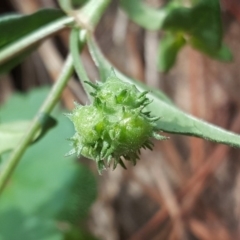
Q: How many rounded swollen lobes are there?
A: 3